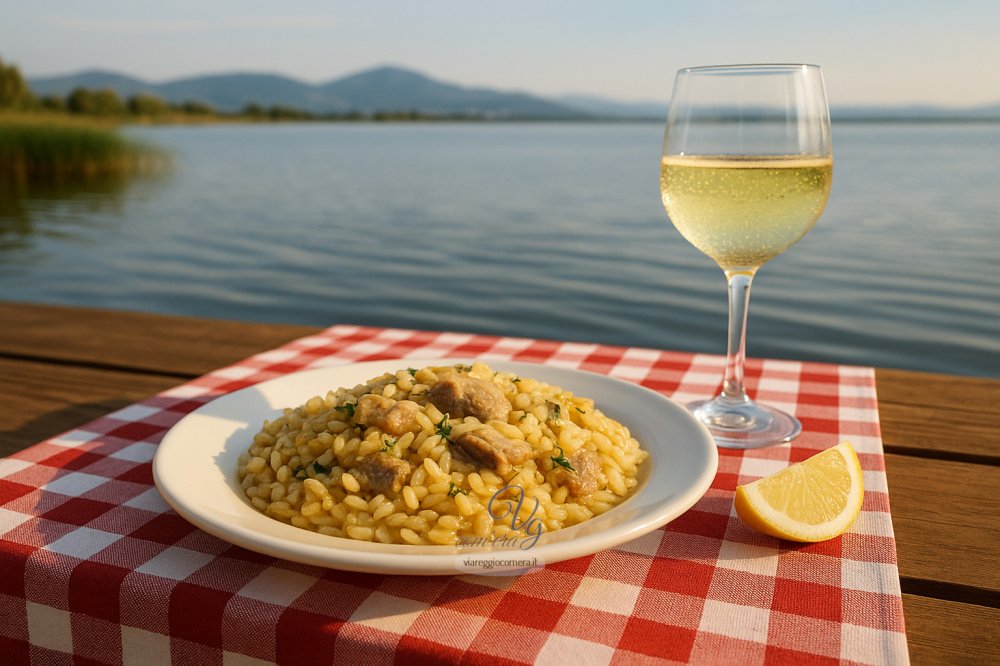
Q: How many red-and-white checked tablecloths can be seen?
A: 1